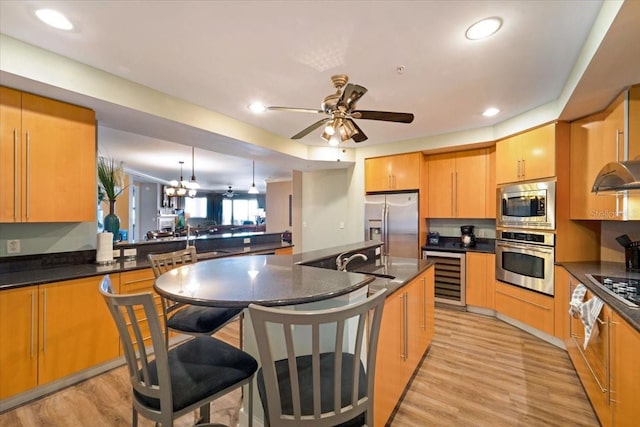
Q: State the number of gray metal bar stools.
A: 3